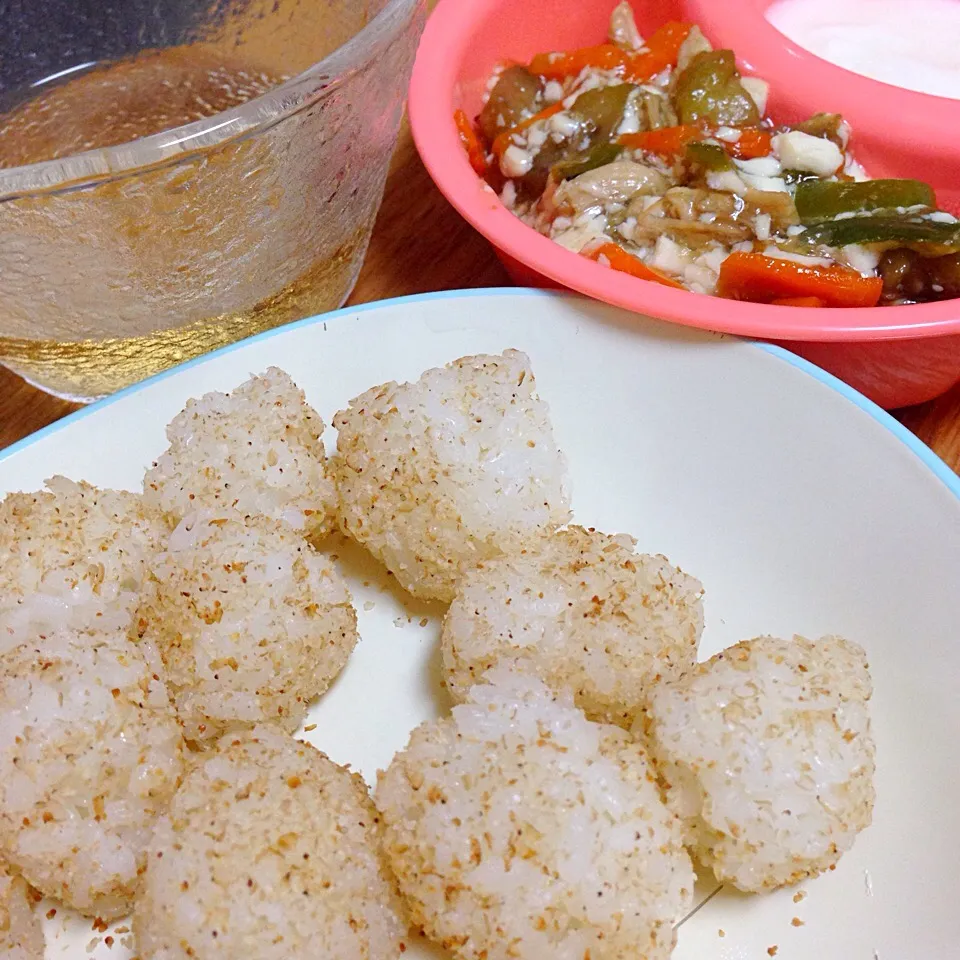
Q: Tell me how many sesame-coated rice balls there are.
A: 10